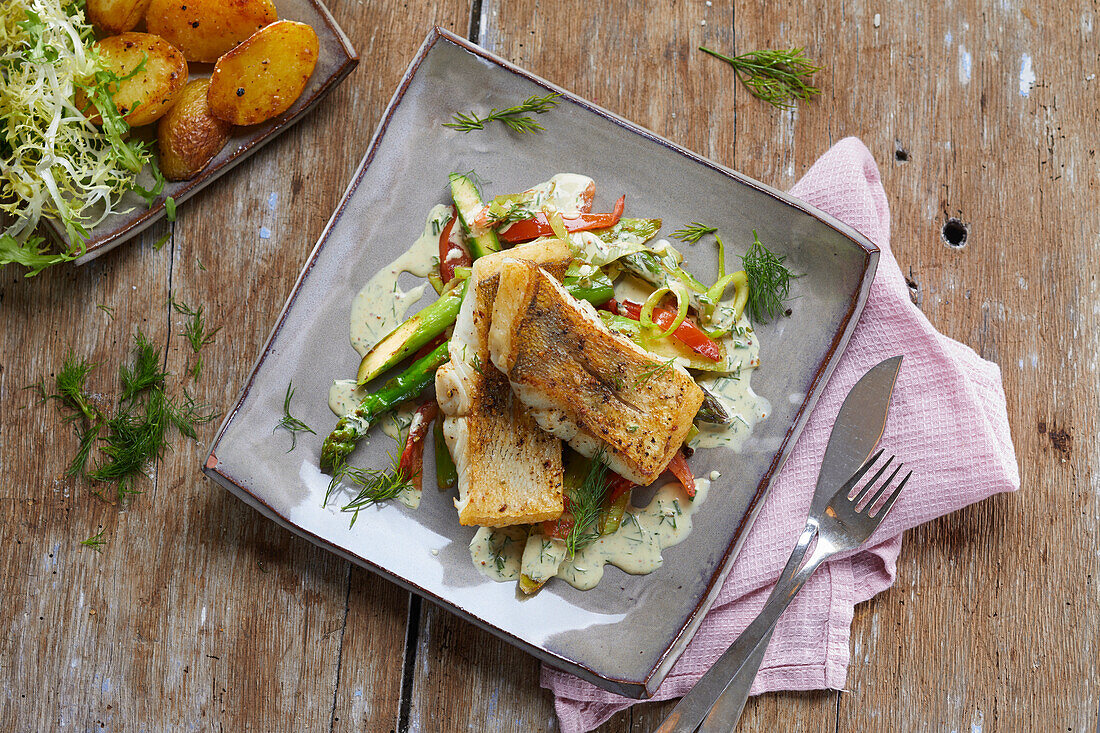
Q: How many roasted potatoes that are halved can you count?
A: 5